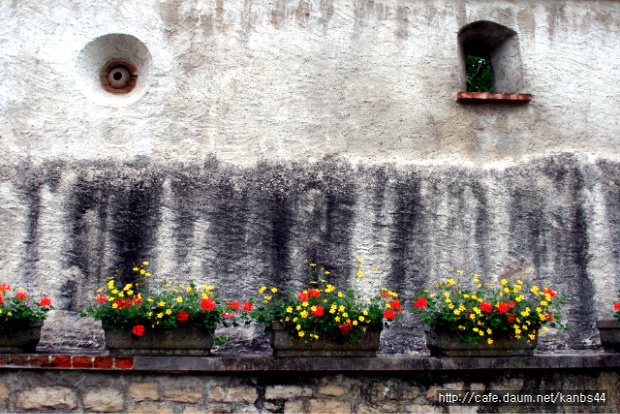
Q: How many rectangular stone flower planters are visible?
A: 5